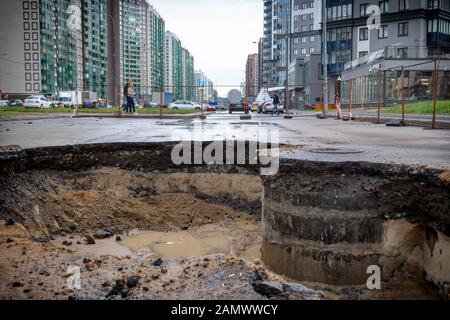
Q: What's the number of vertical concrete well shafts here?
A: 1